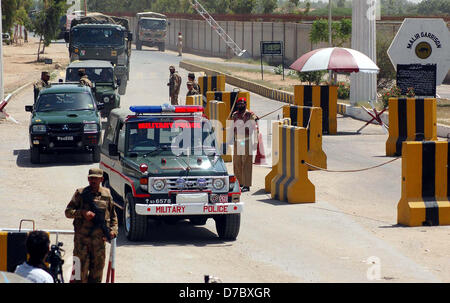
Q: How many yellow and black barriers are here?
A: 11